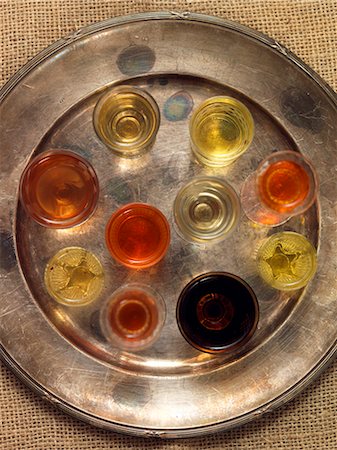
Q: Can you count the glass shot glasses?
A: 10